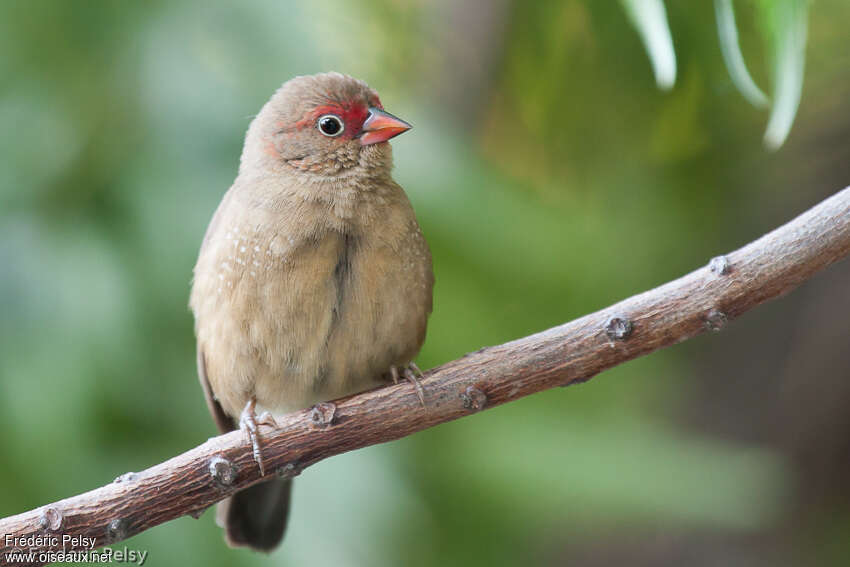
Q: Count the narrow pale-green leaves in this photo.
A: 3